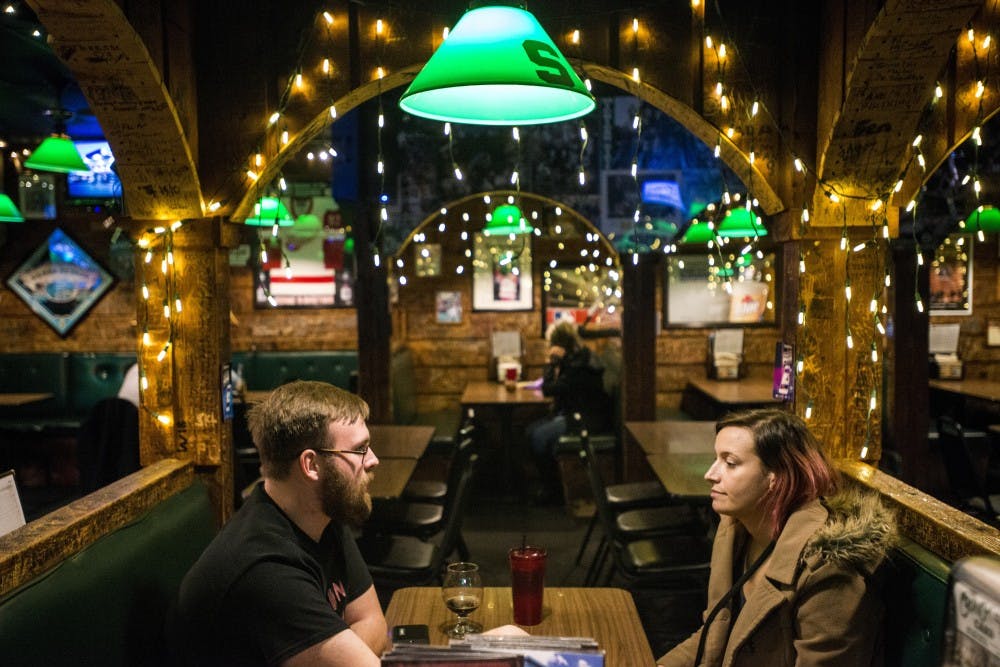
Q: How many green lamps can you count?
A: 8